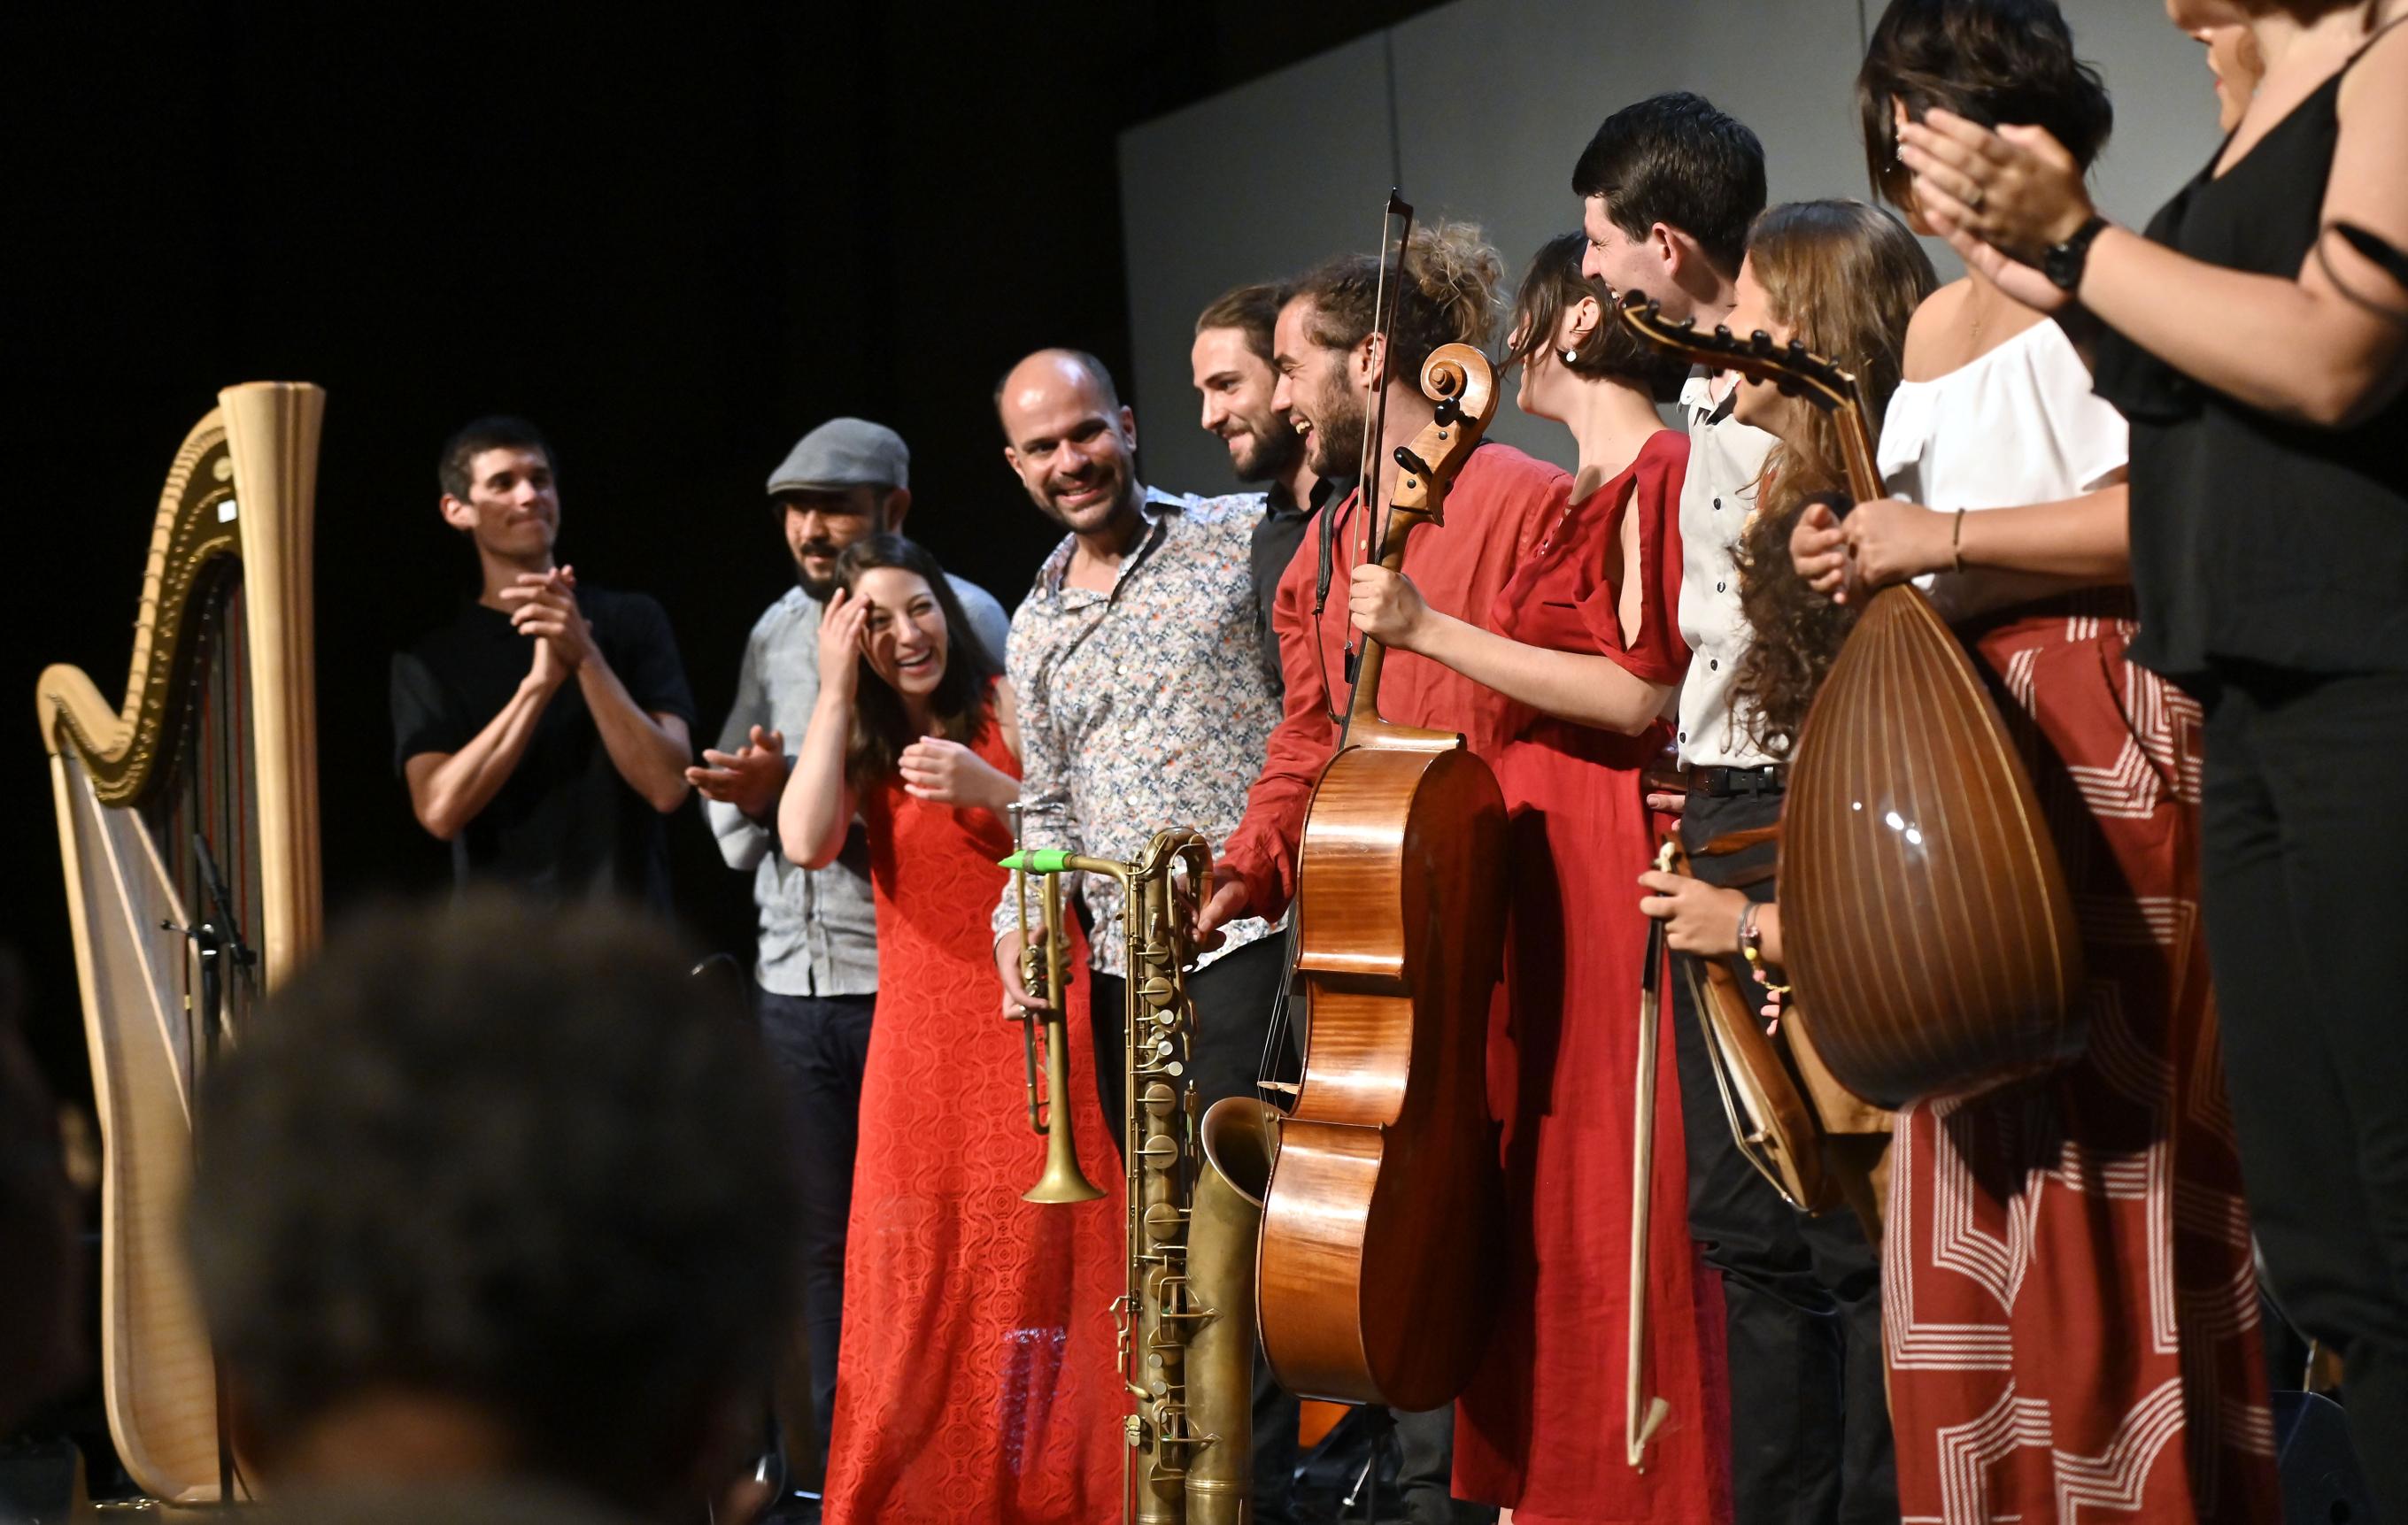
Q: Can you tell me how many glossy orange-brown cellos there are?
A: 1